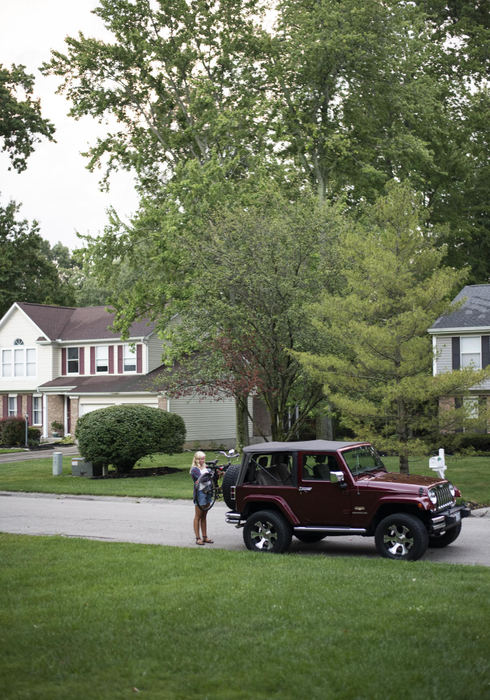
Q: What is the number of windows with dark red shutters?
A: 5